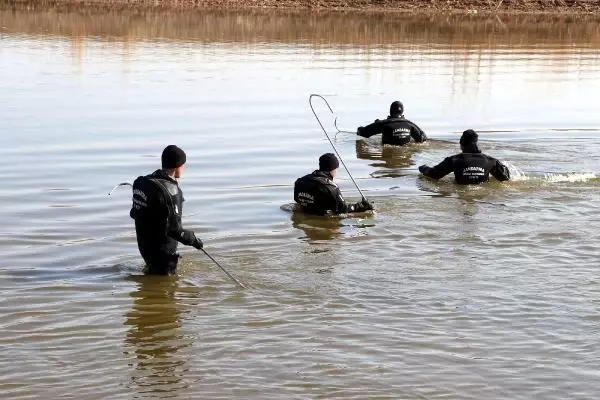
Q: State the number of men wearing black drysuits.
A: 4